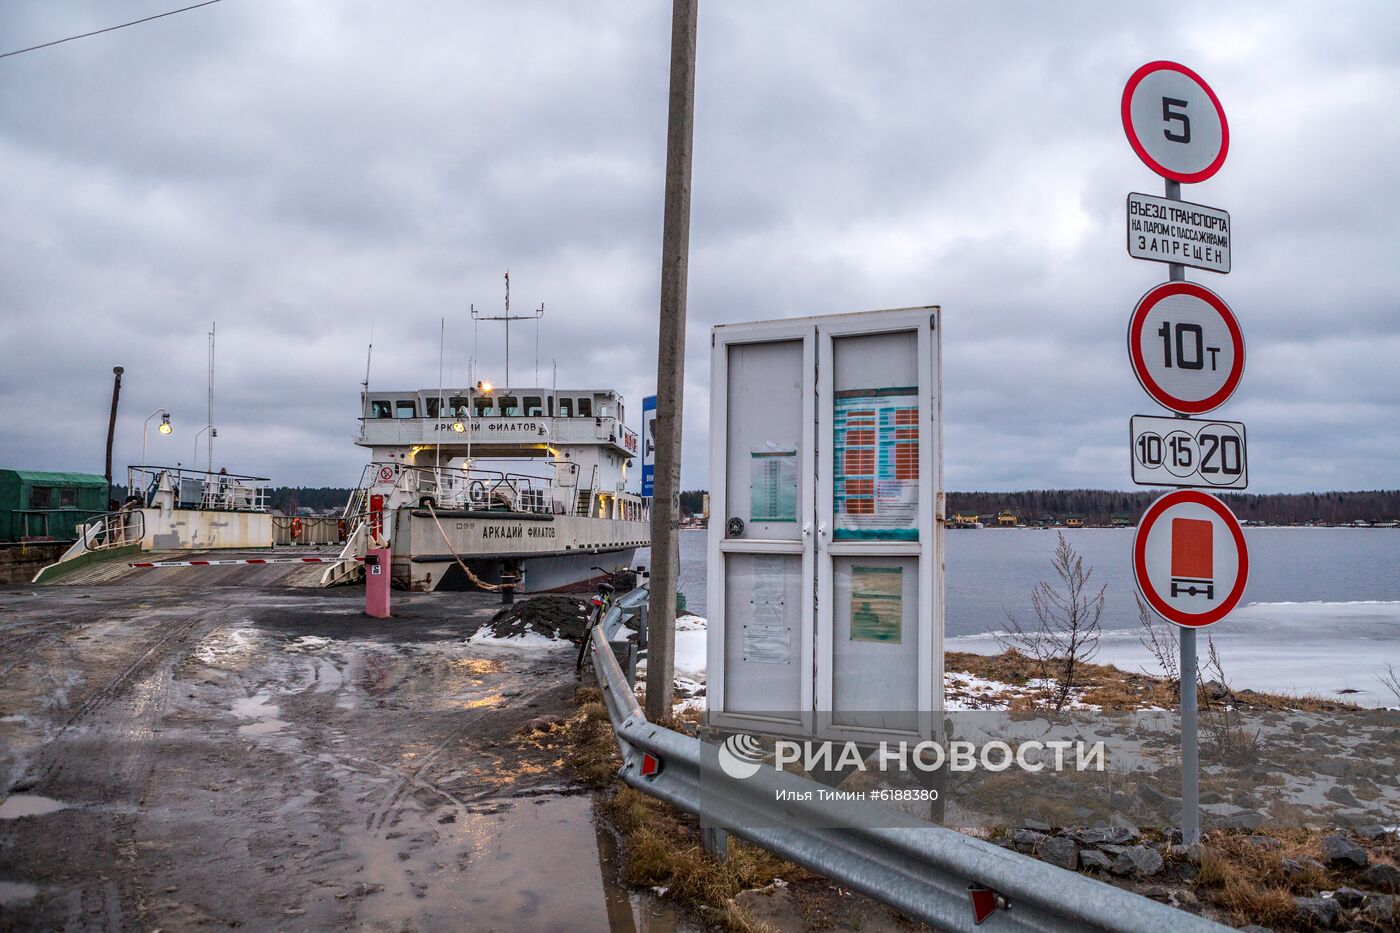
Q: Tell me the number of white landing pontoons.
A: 1